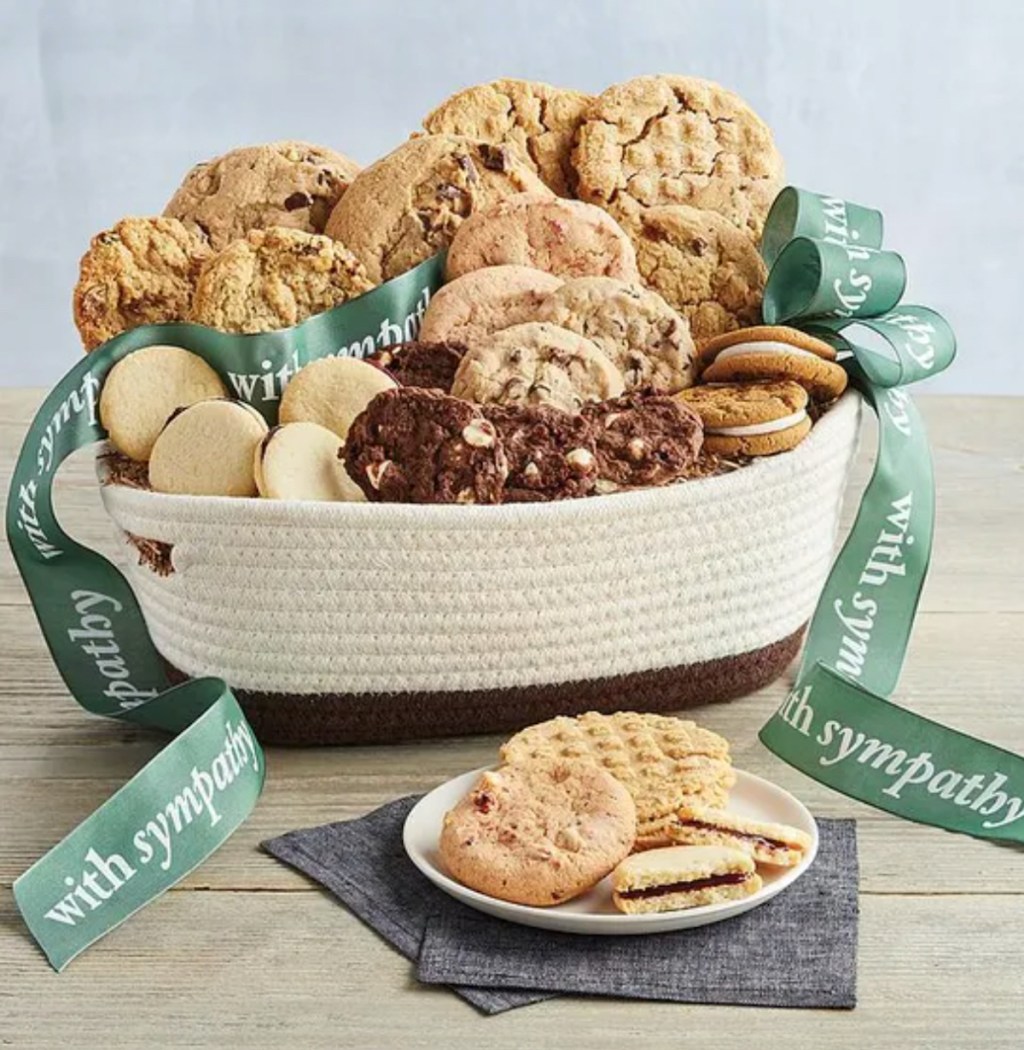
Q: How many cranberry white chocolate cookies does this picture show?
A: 3